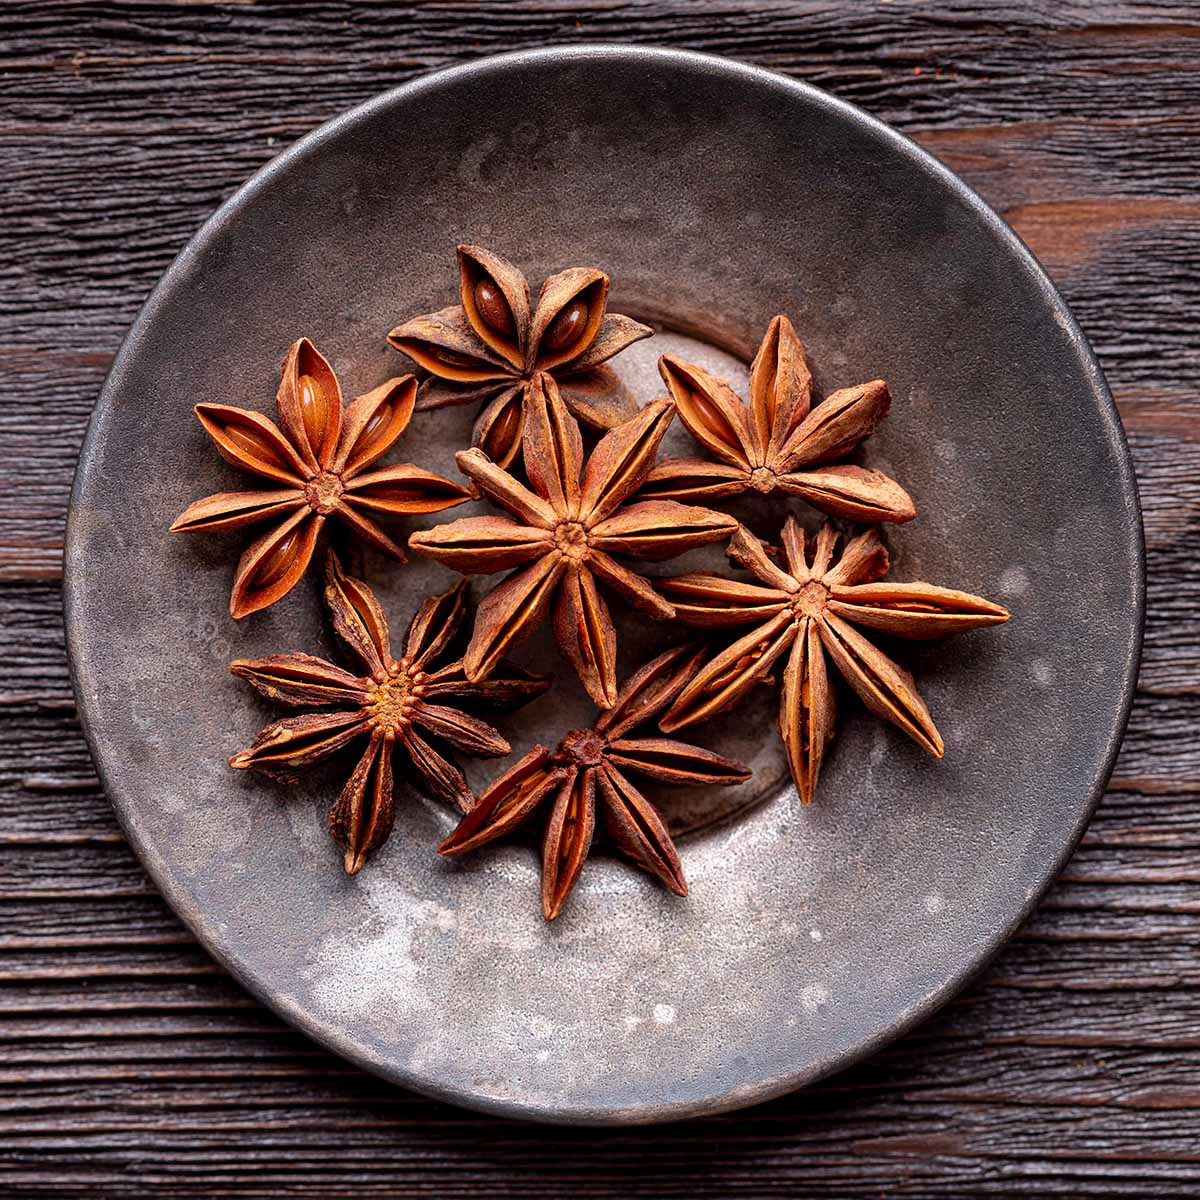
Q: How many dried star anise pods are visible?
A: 7